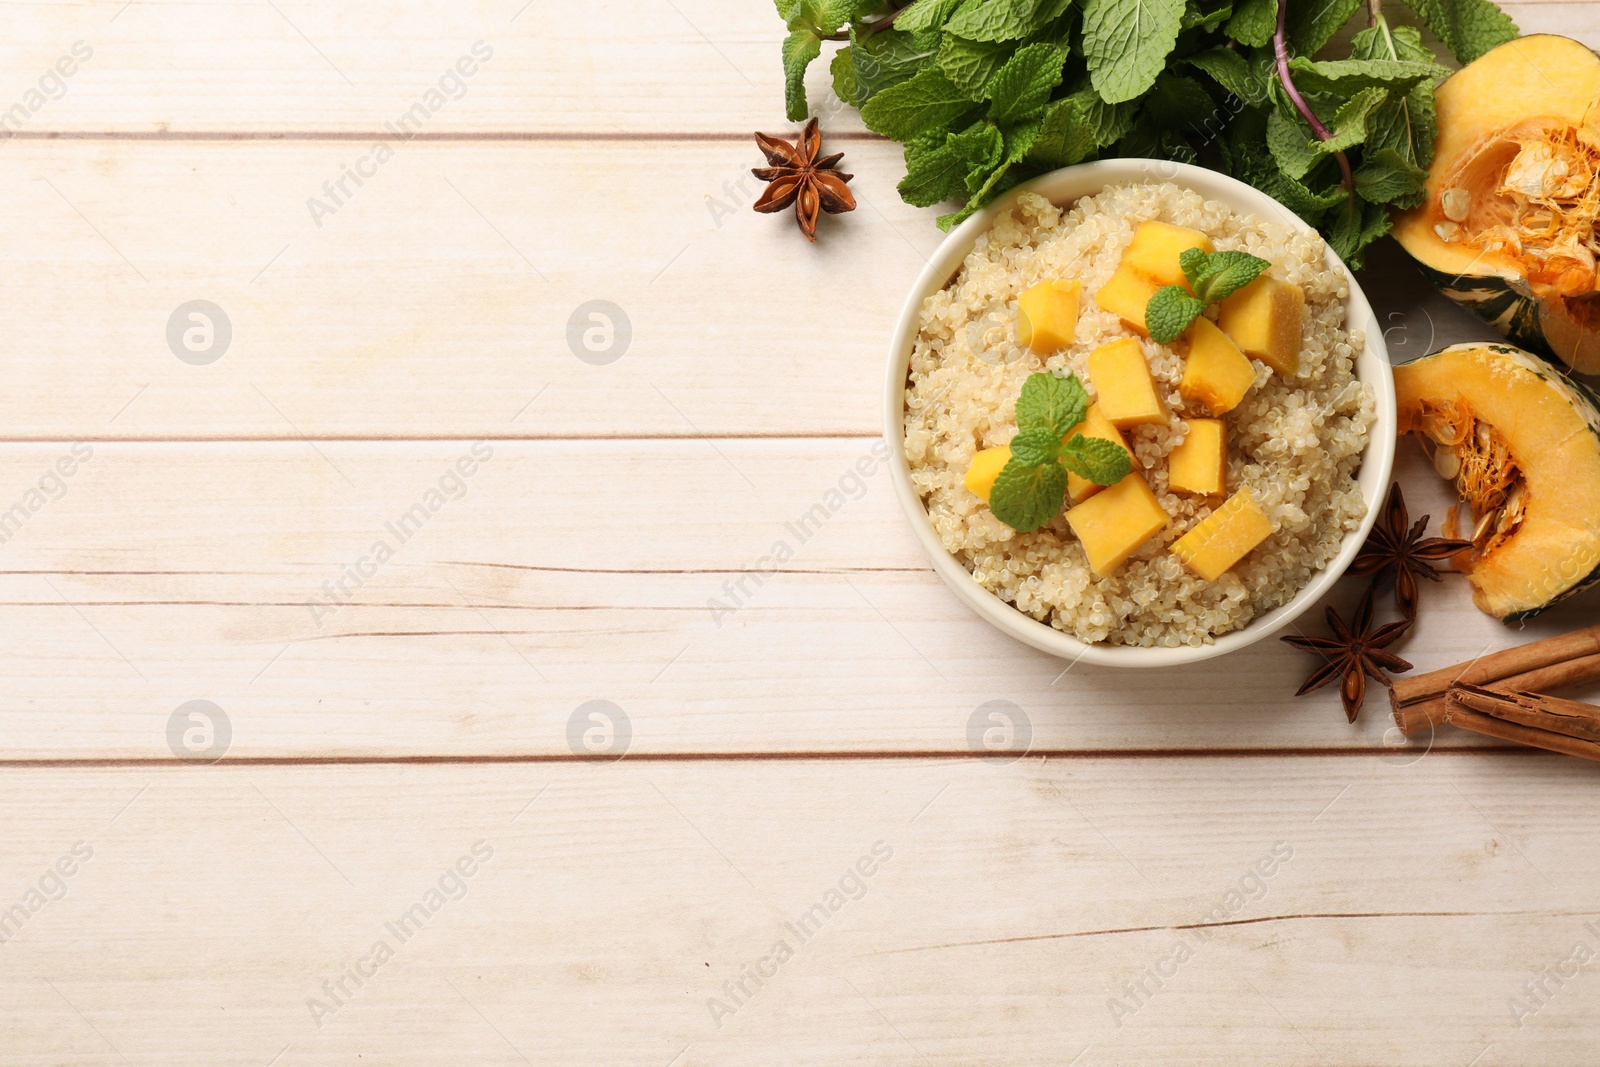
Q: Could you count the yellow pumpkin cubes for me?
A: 11